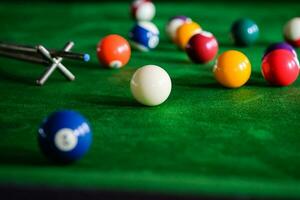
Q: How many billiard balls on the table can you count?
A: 13